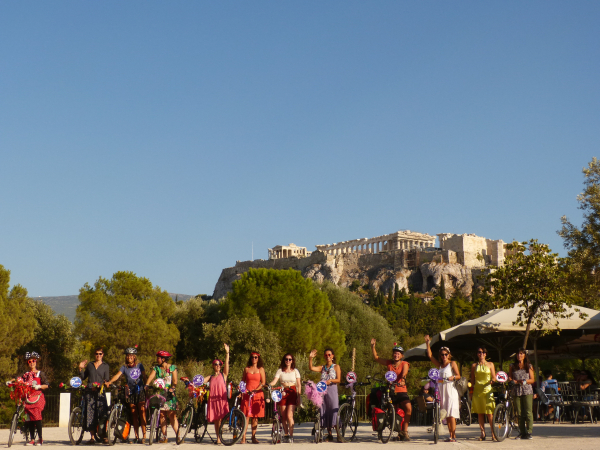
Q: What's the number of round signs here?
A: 11